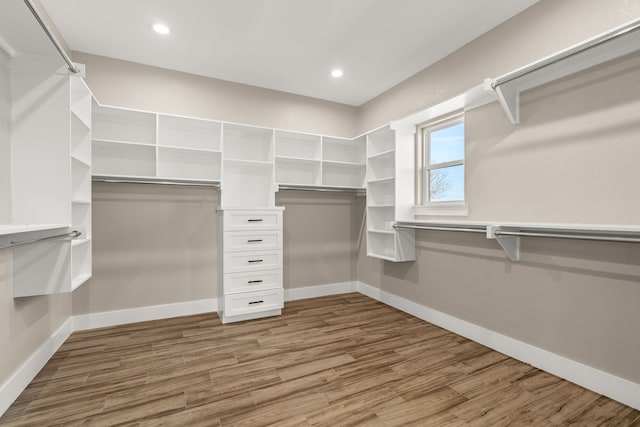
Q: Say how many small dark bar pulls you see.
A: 5